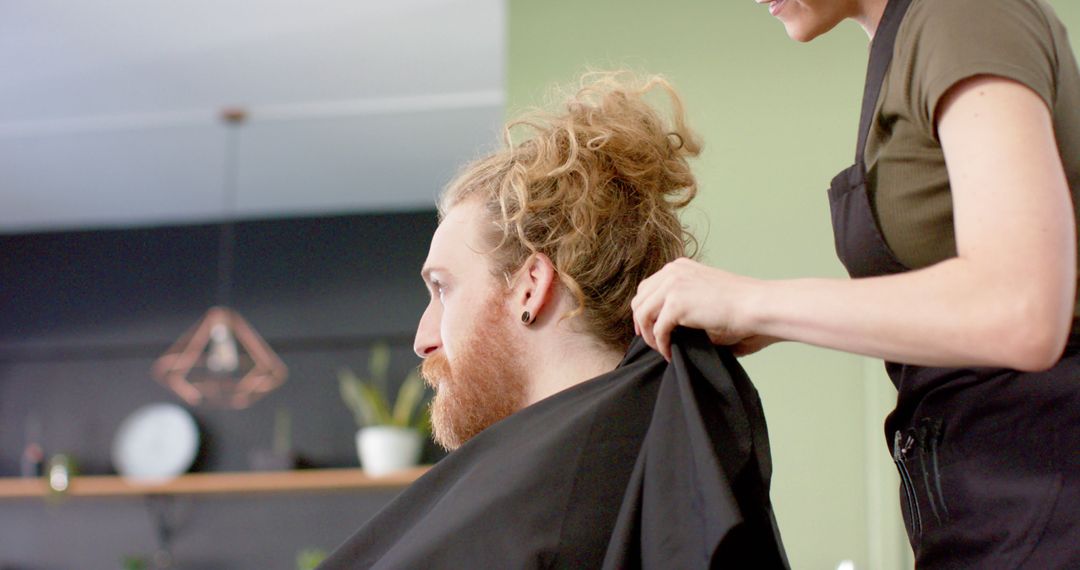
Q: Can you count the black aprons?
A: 1